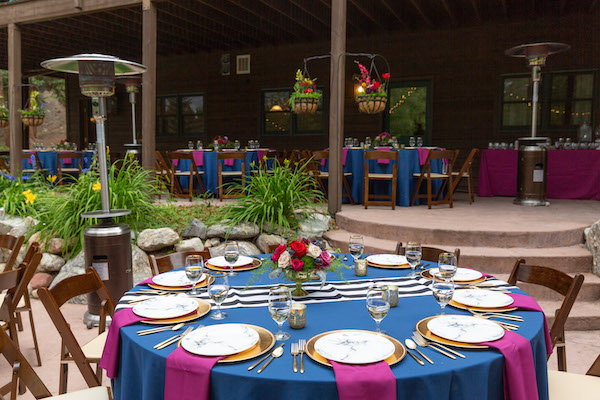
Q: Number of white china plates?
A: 9